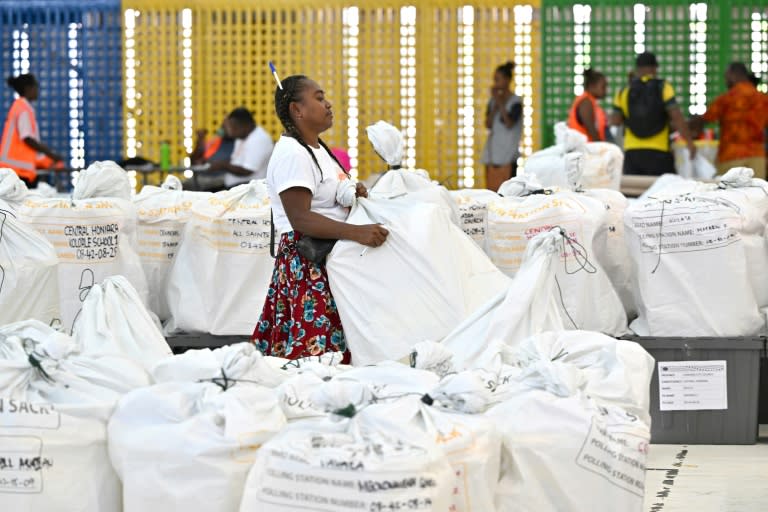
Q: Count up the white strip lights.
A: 12